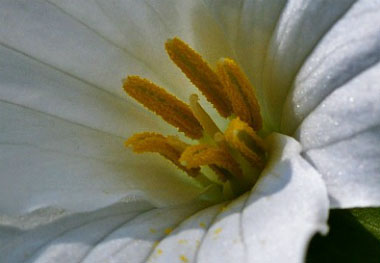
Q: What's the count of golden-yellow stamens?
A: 6